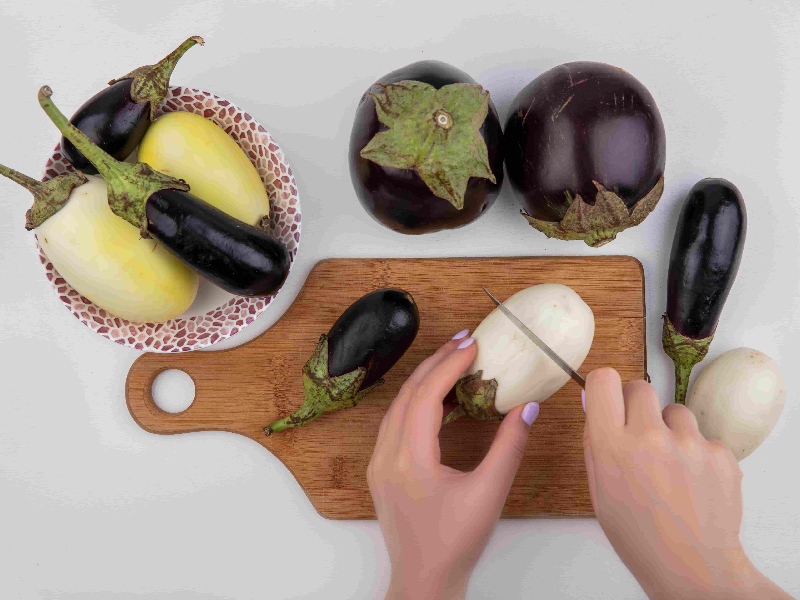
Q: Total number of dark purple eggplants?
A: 6